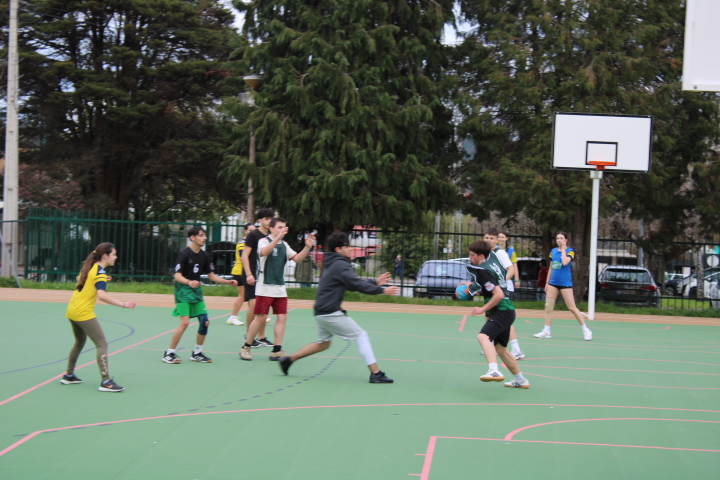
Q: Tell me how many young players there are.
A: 10